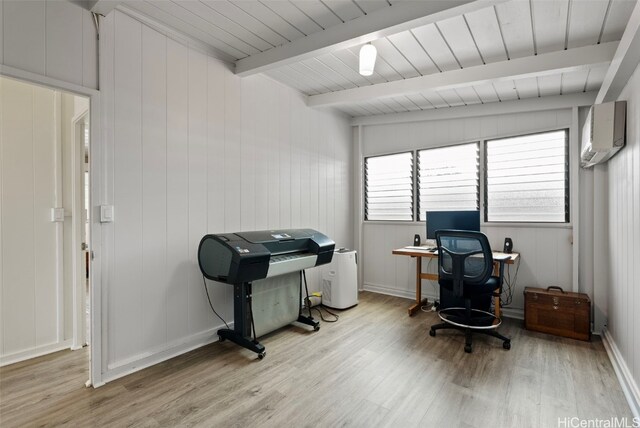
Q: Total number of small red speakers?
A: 0